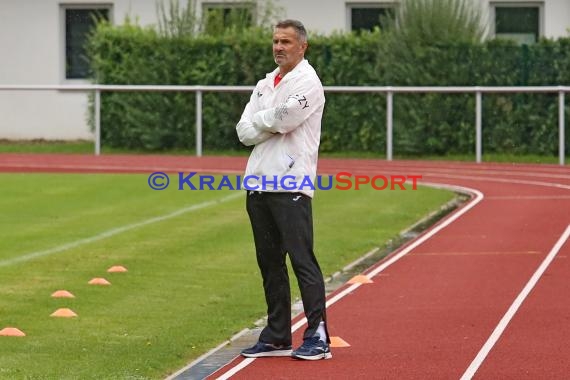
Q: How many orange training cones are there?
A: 7